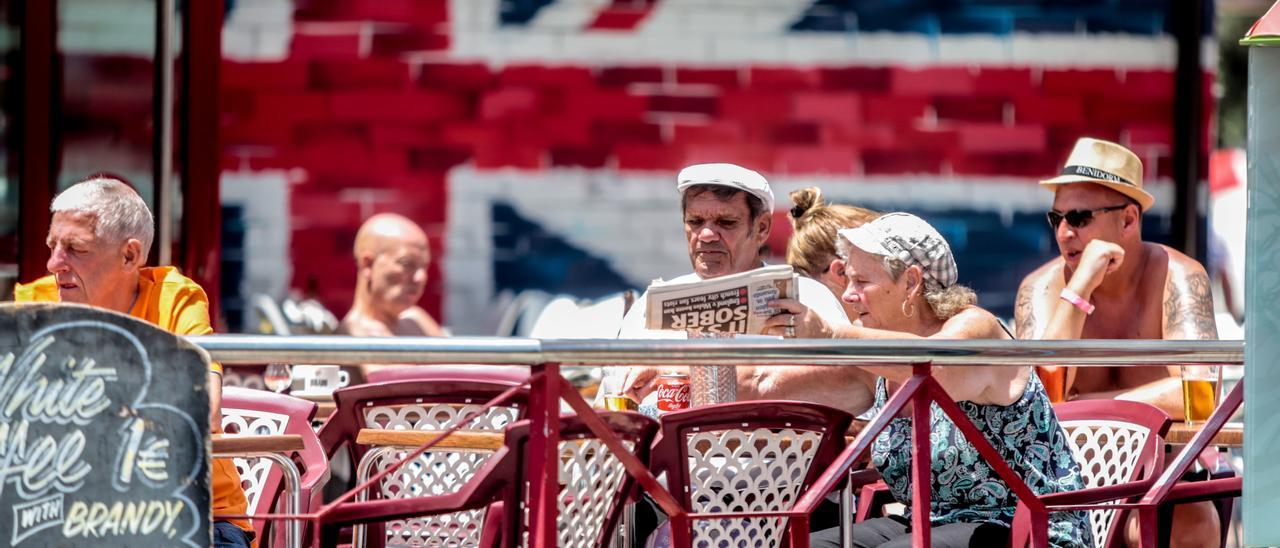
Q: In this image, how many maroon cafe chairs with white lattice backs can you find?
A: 5